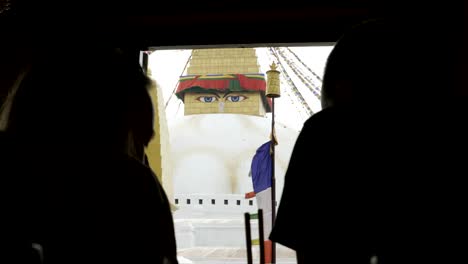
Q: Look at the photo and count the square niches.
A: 7